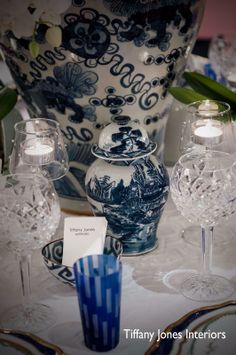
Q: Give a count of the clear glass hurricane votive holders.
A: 2